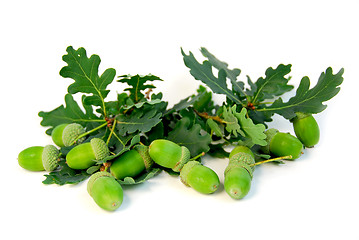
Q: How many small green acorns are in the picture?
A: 11